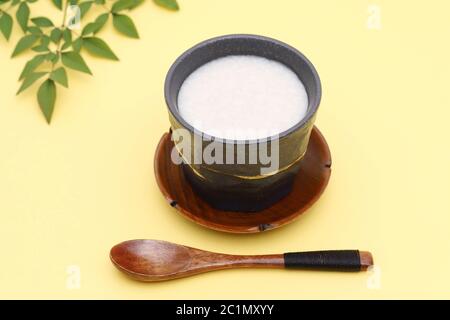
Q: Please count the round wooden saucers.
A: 1